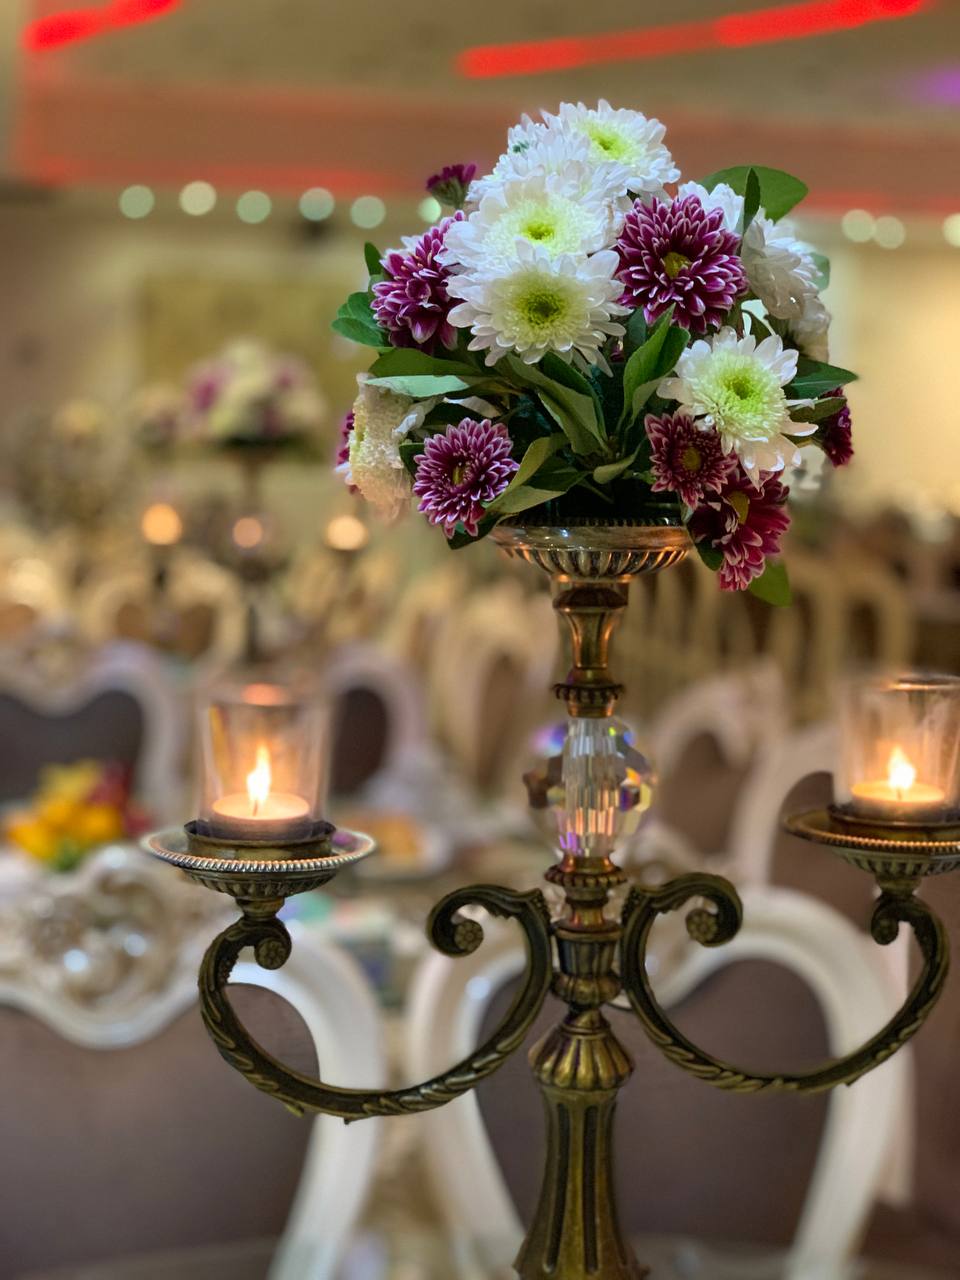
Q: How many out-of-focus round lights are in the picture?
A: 12